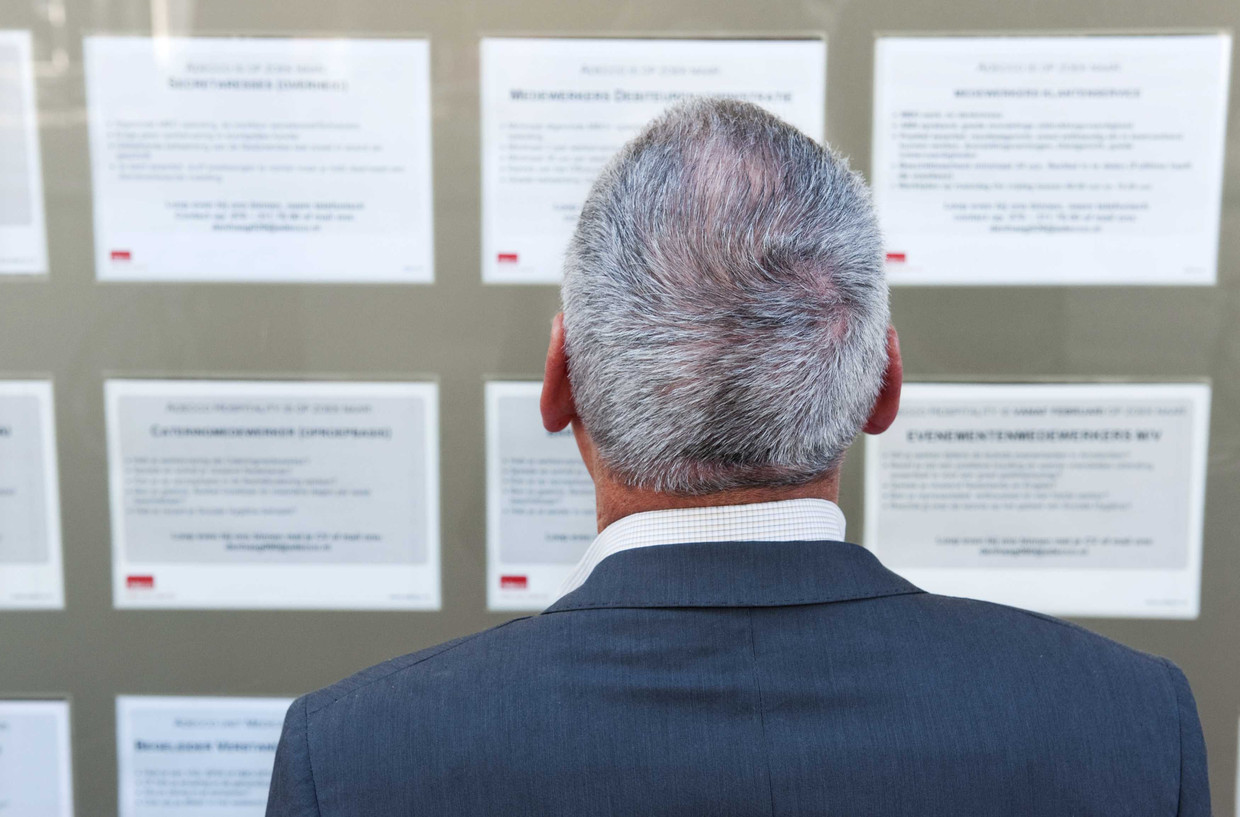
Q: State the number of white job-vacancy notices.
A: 10